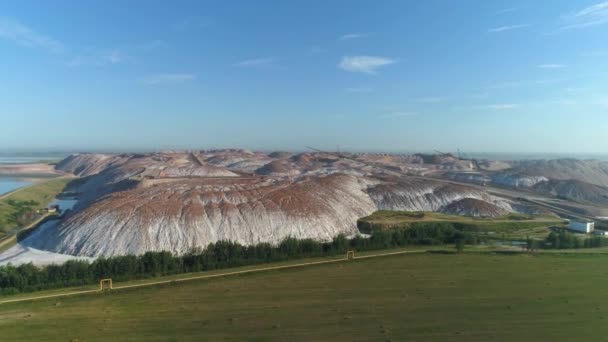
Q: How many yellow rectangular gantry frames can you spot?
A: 2